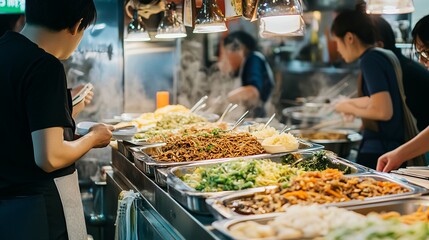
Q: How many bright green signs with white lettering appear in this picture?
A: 1